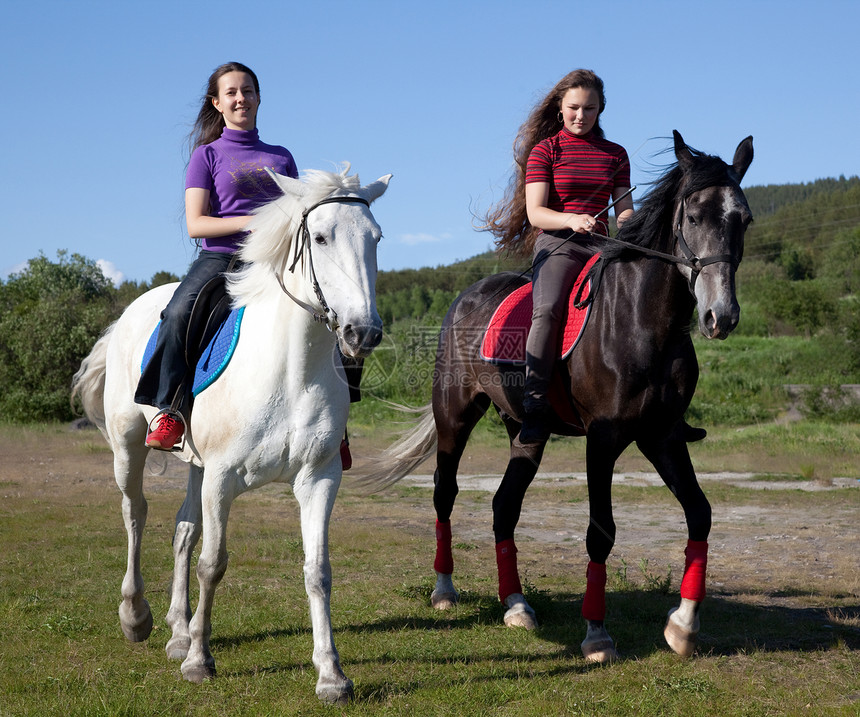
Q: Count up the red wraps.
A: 4